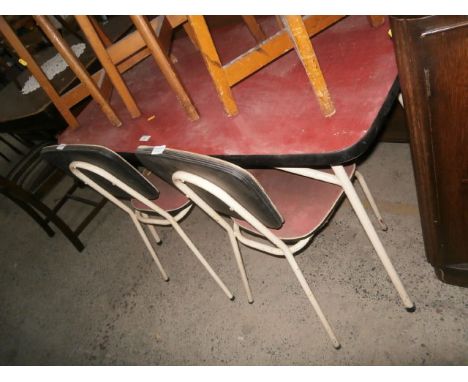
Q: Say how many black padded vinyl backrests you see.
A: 2